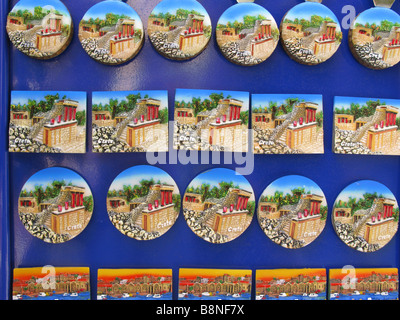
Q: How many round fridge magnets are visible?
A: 11